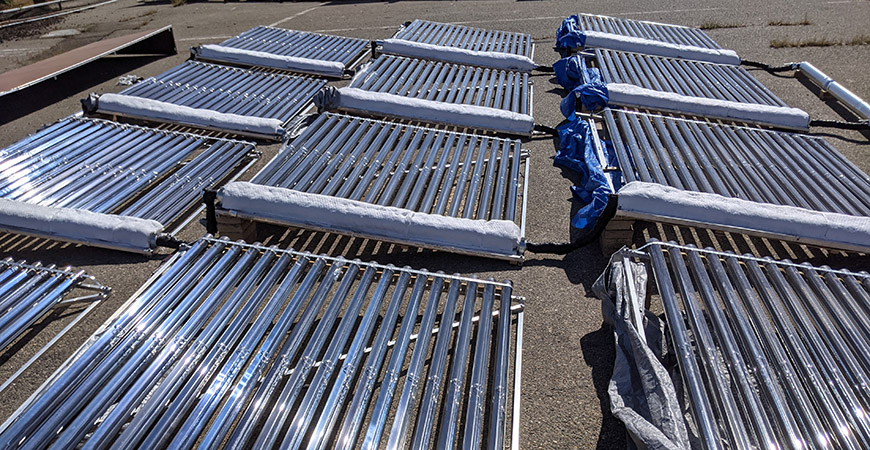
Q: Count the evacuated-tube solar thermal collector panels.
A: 12